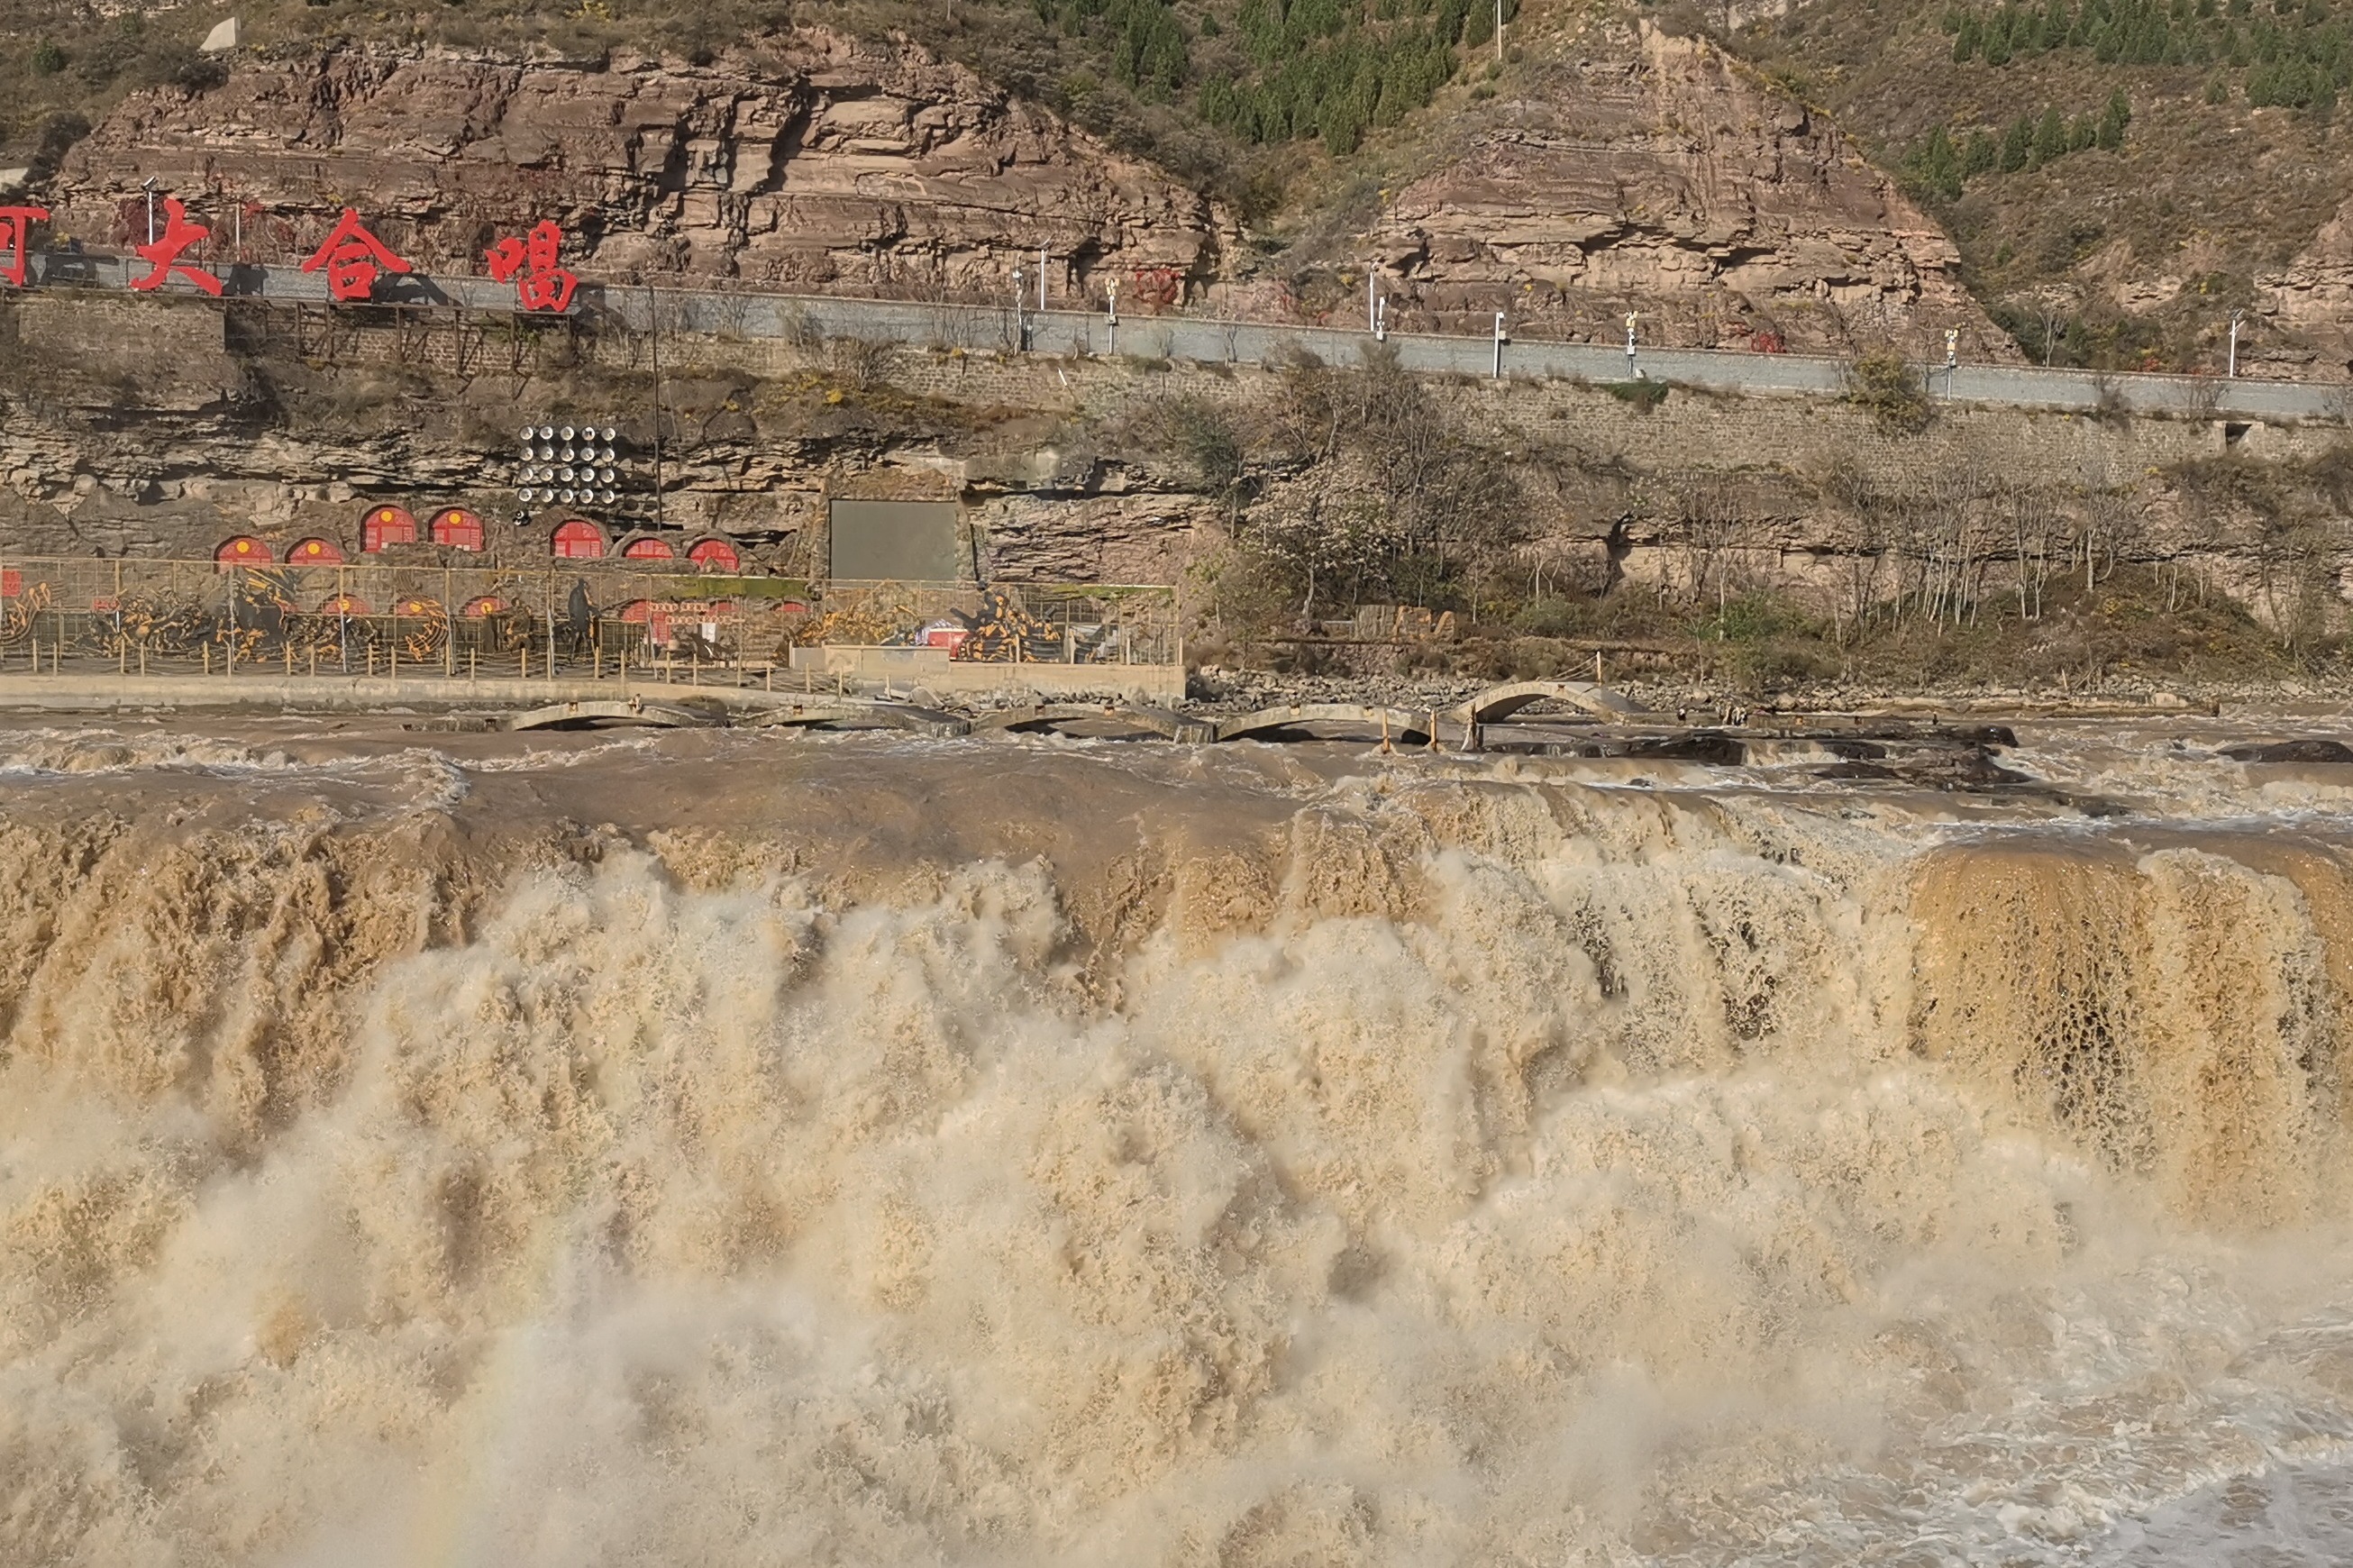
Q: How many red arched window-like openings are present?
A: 13